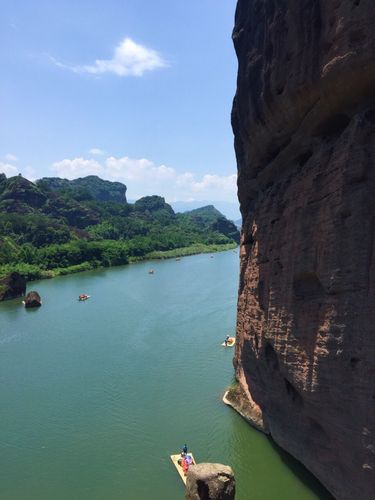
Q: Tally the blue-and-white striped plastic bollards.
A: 0